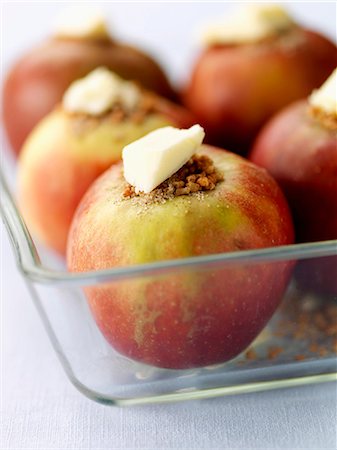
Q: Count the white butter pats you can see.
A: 5